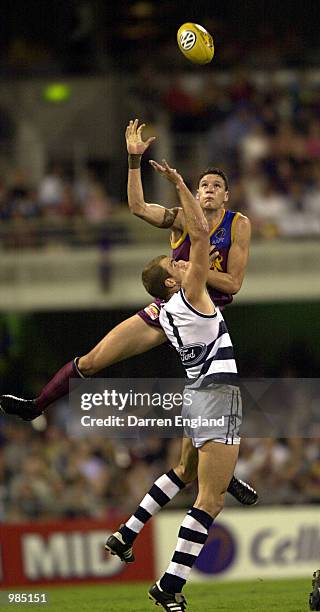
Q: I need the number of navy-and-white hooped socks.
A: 2